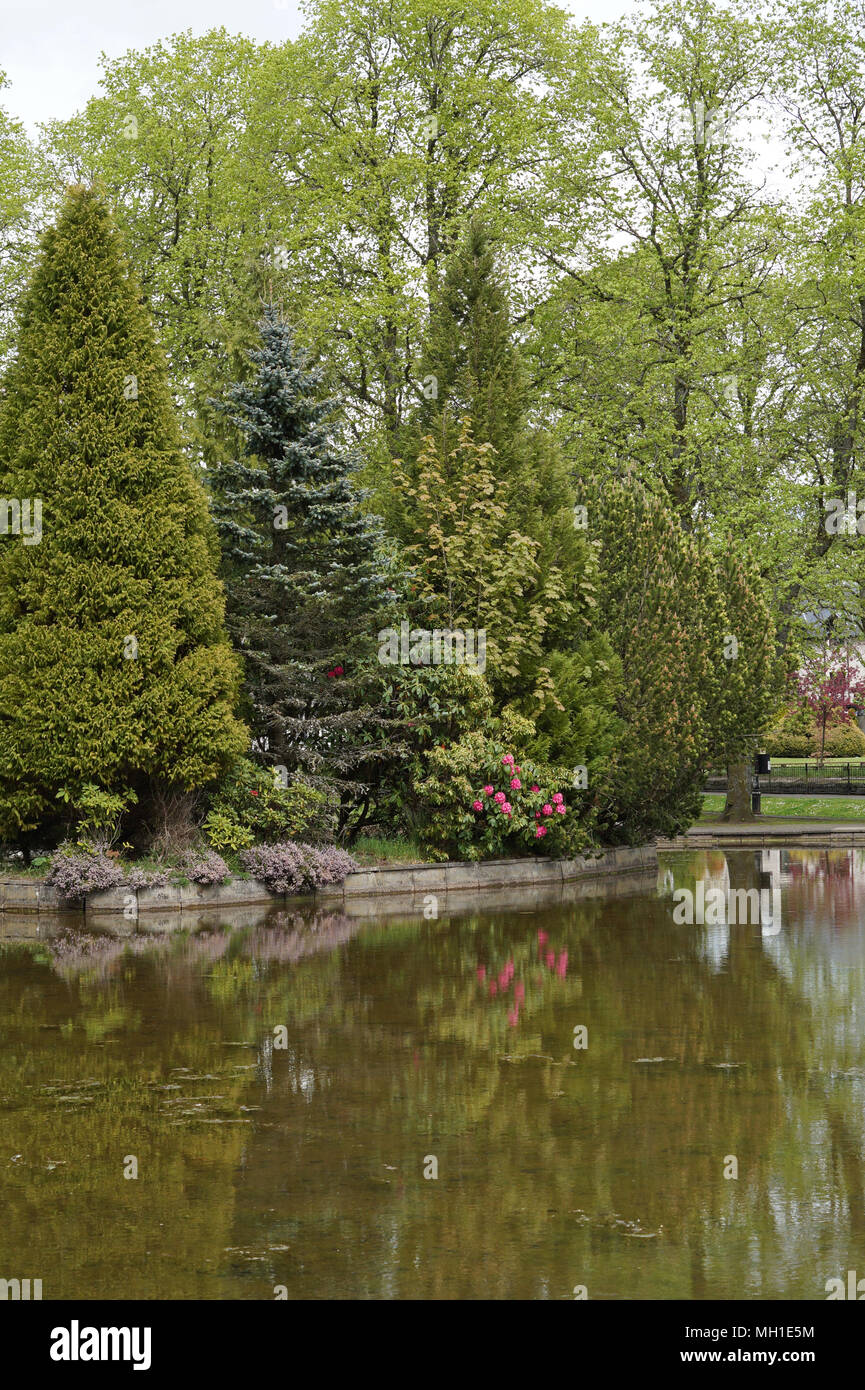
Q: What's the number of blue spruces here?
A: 1